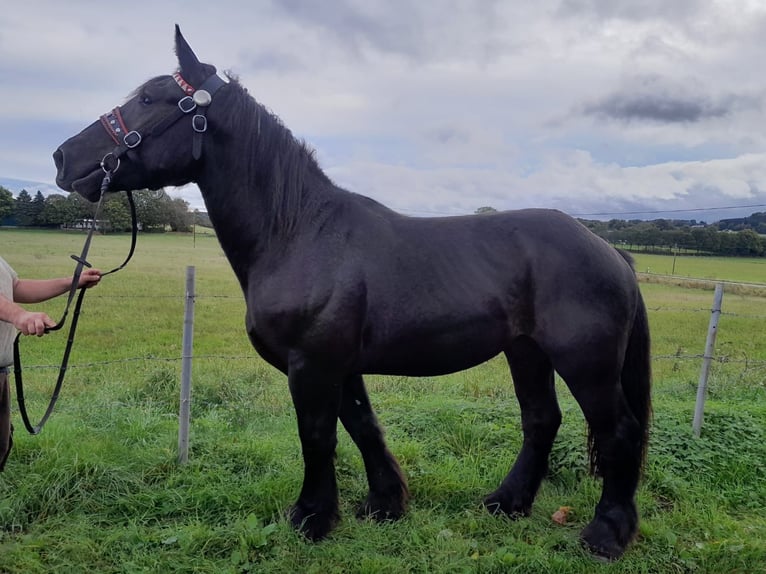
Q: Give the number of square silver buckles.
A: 3